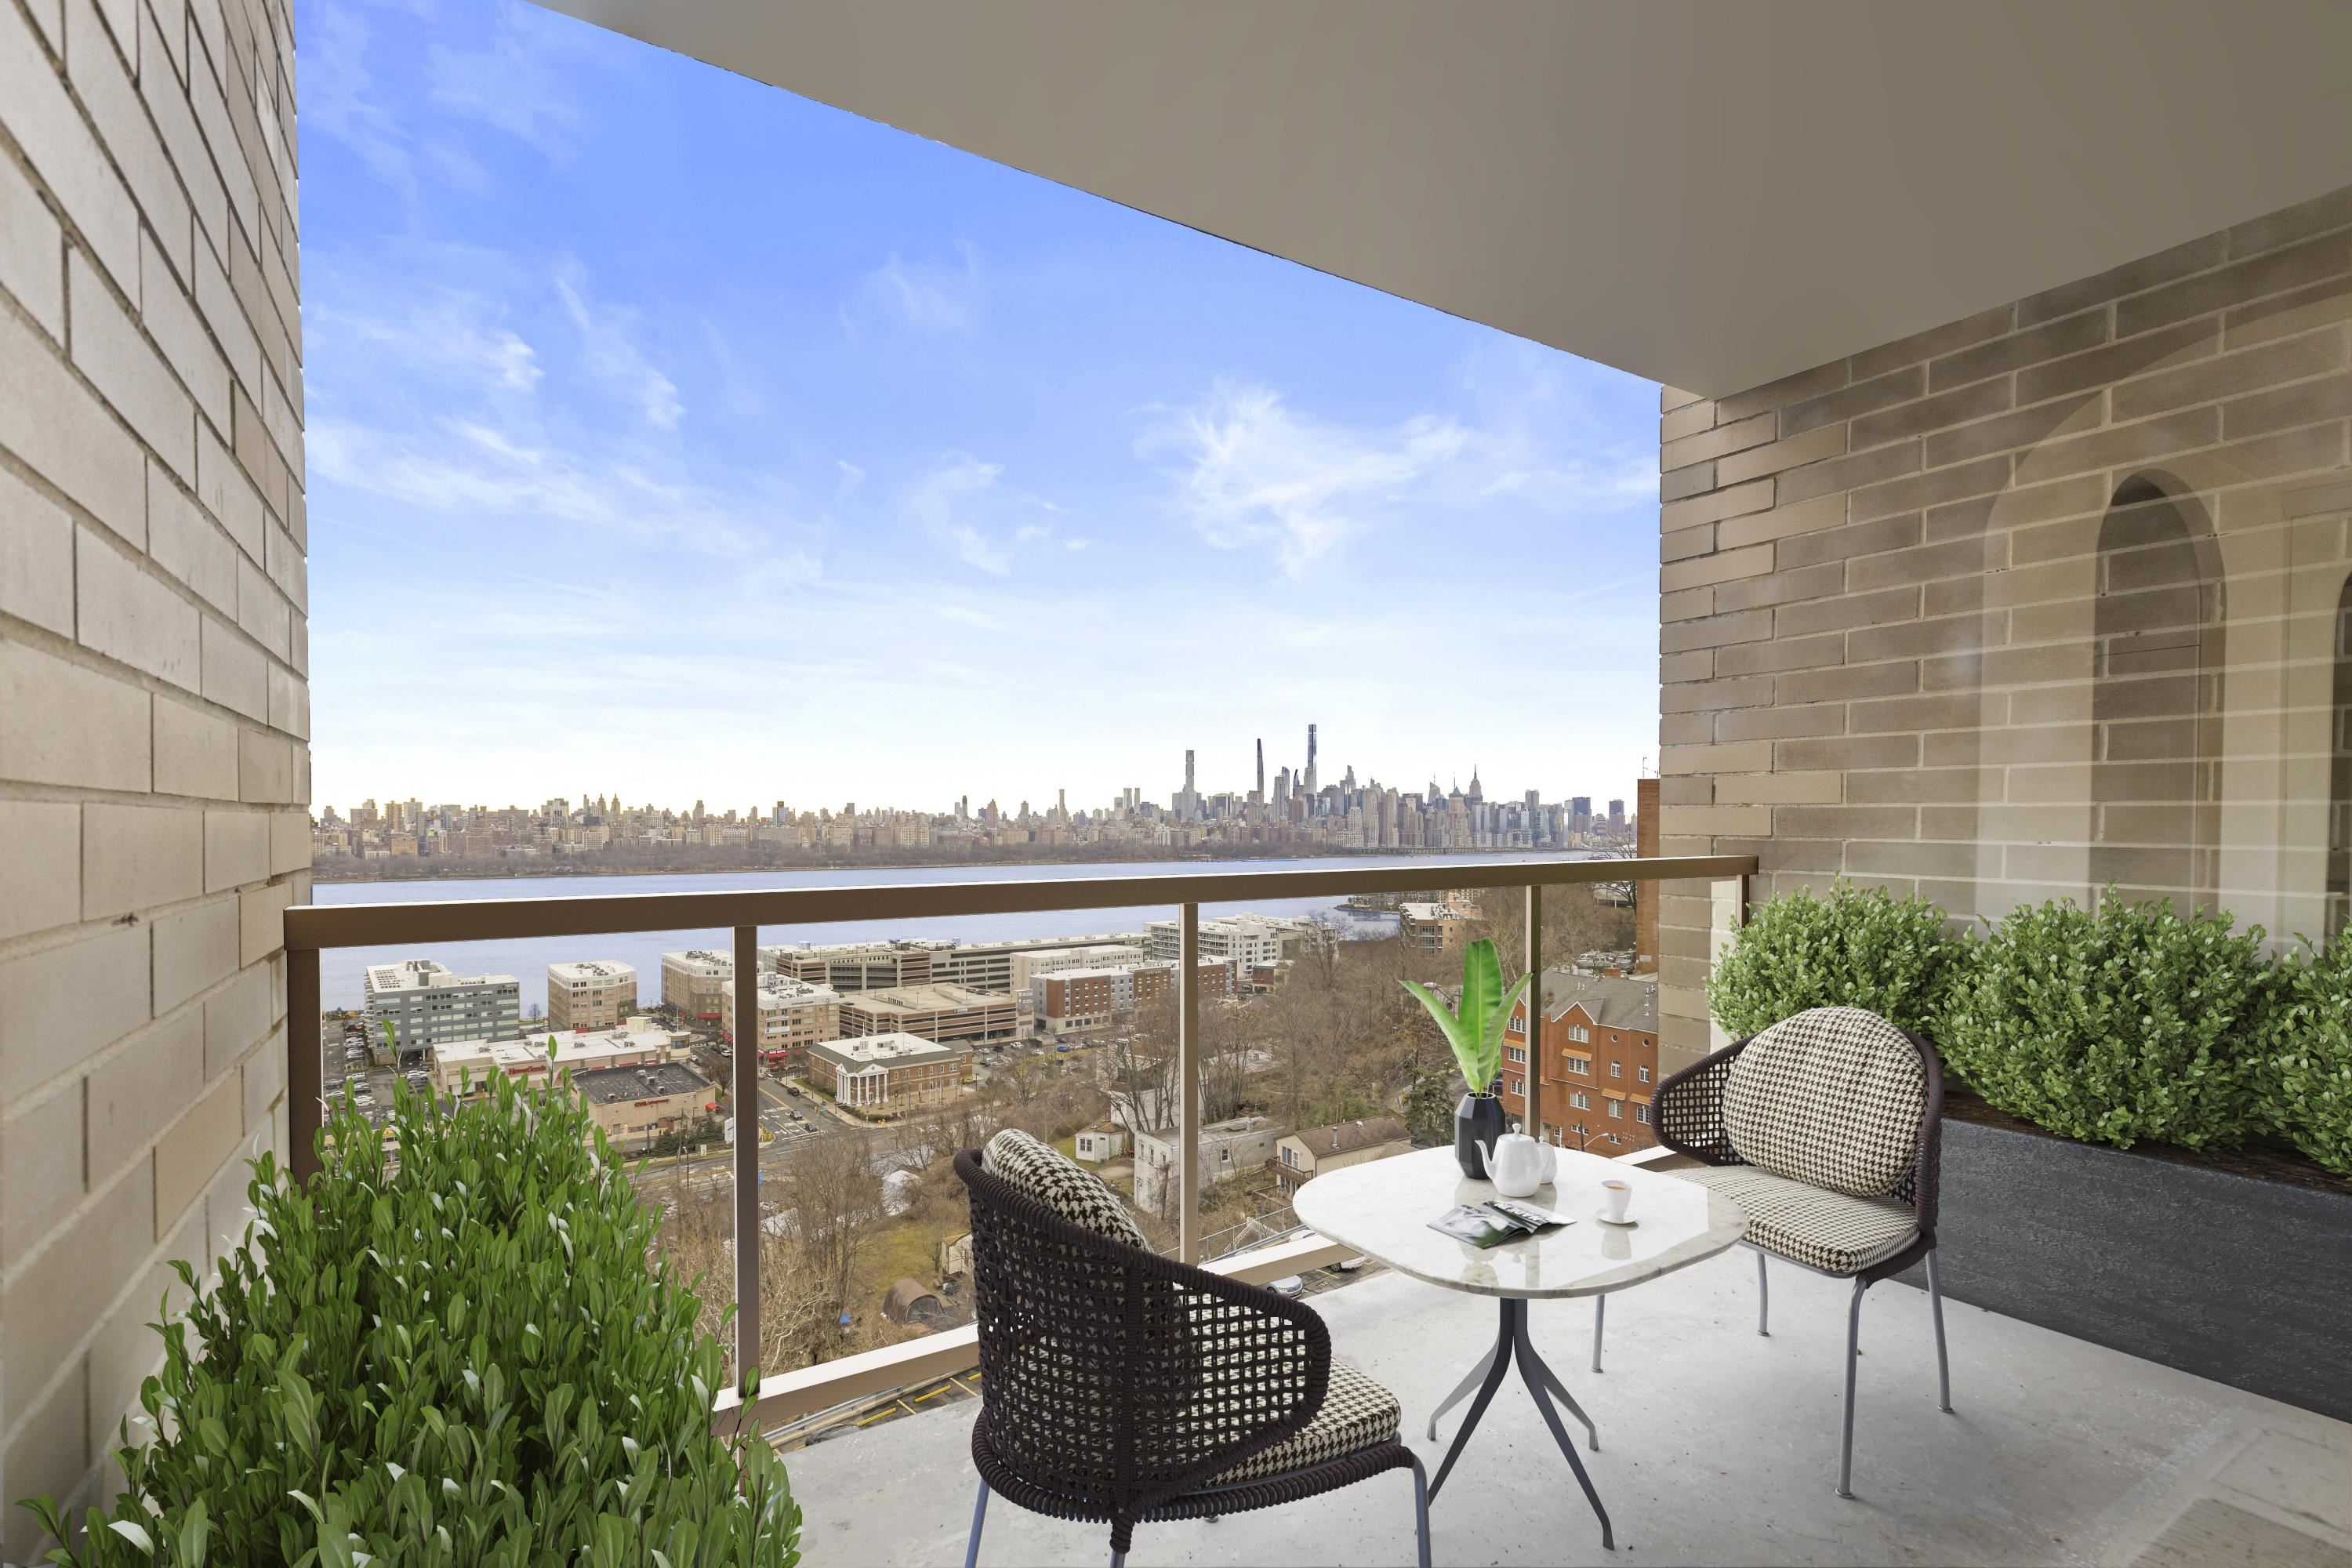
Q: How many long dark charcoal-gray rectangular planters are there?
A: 1